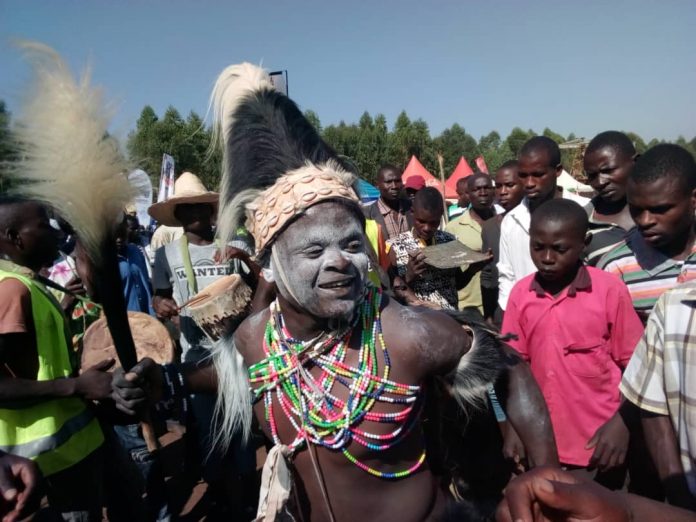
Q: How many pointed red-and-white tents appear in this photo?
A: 2